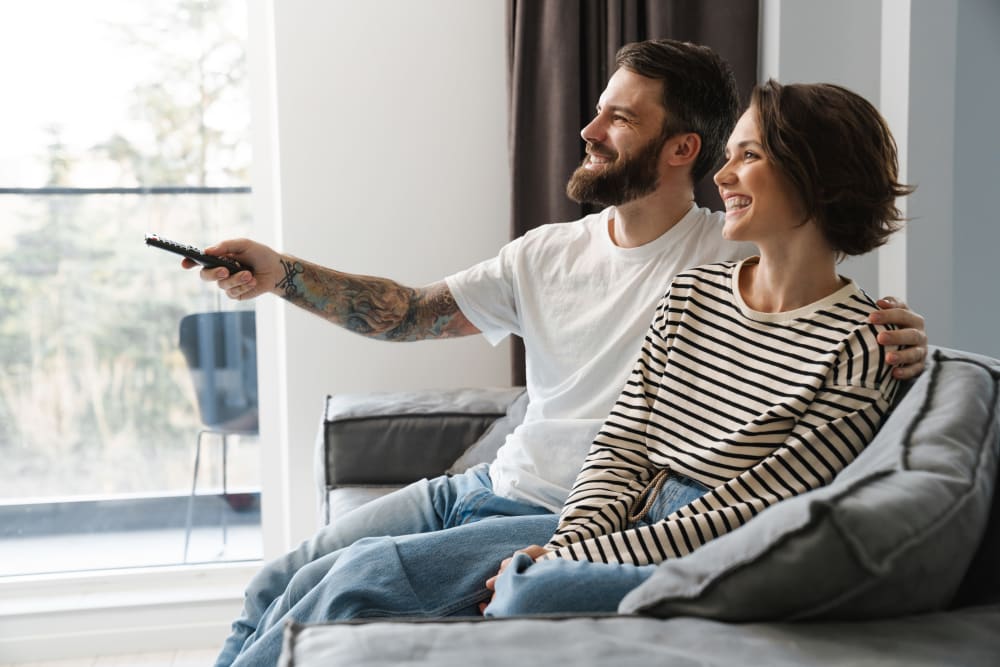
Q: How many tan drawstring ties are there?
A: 1